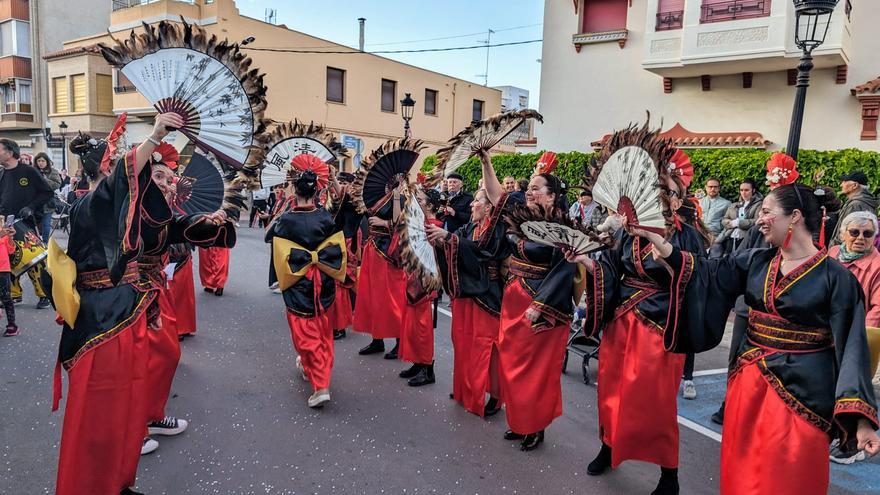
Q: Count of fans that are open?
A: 8